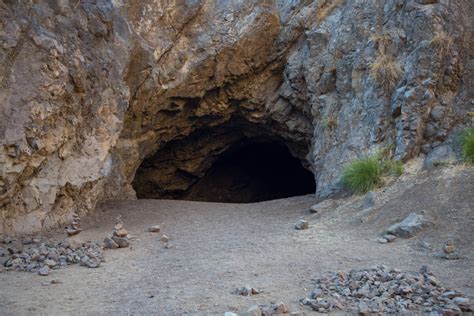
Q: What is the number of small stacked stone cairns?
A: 3